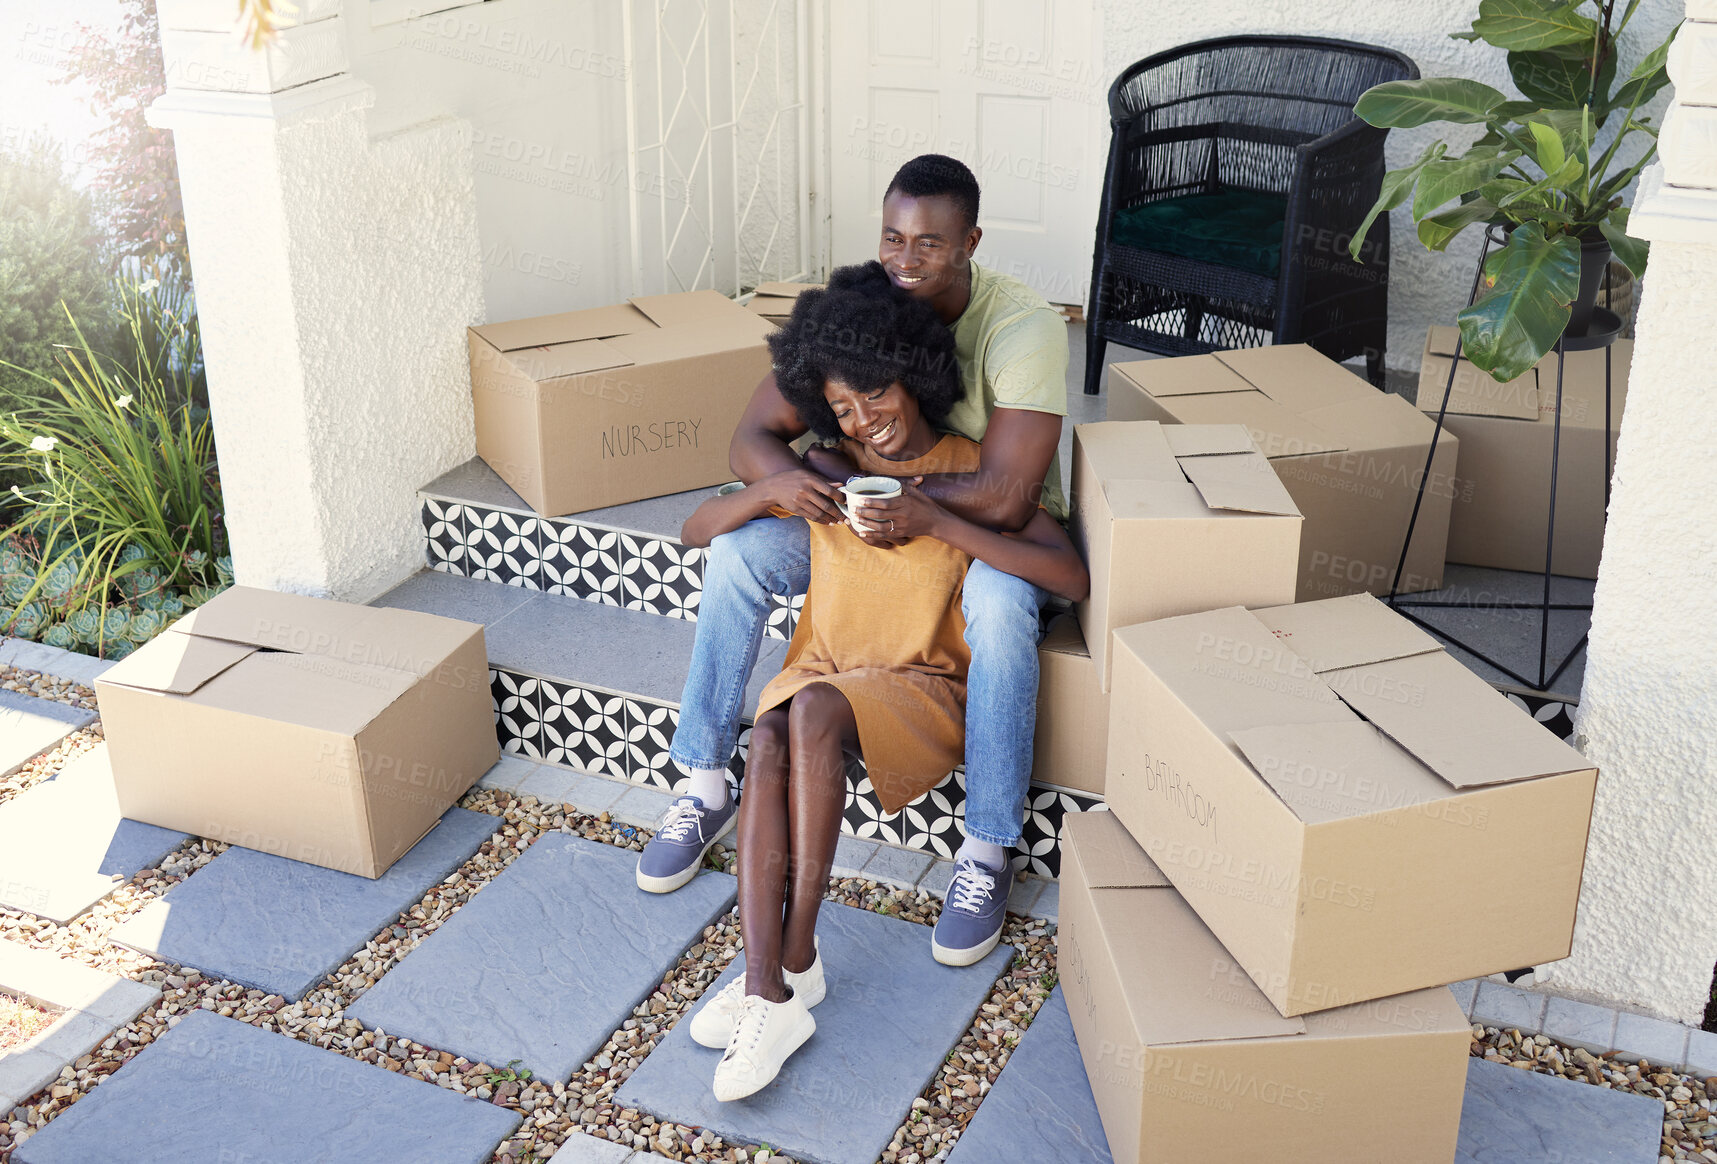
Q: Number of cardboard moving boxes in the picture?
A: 9